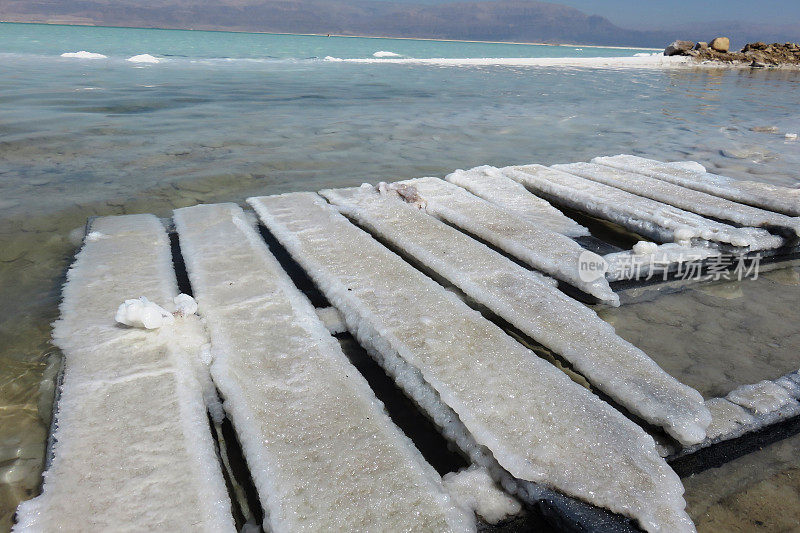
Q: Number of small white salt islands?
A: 3